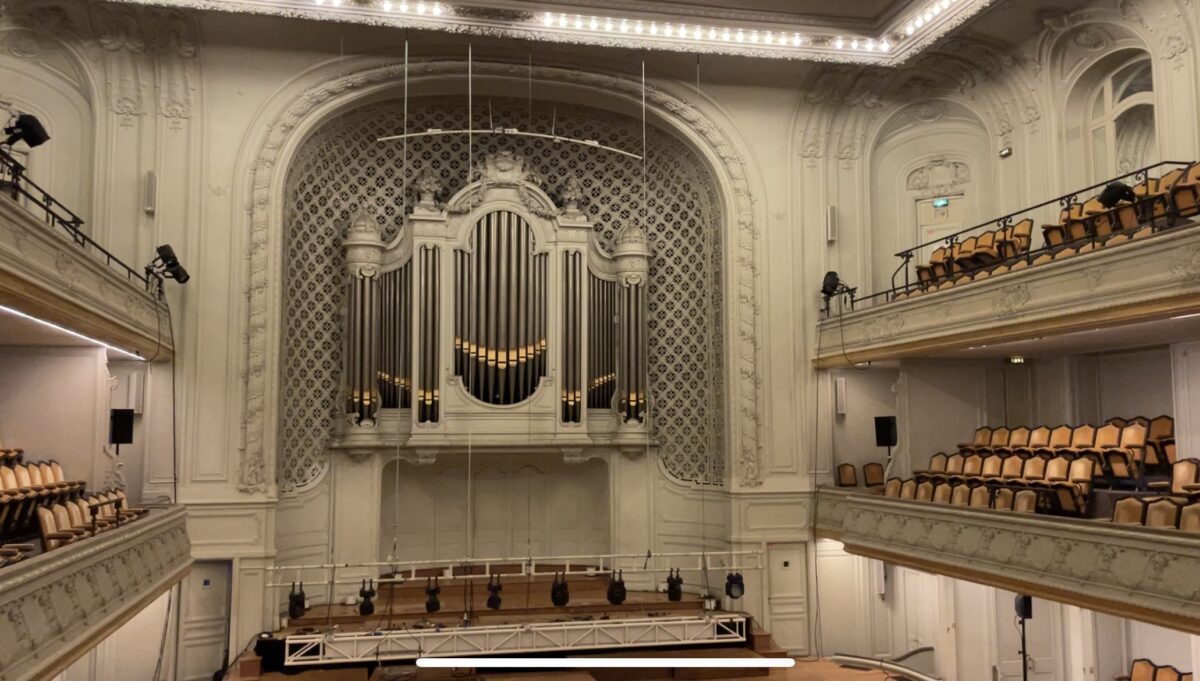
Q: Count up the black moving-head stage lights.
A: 8